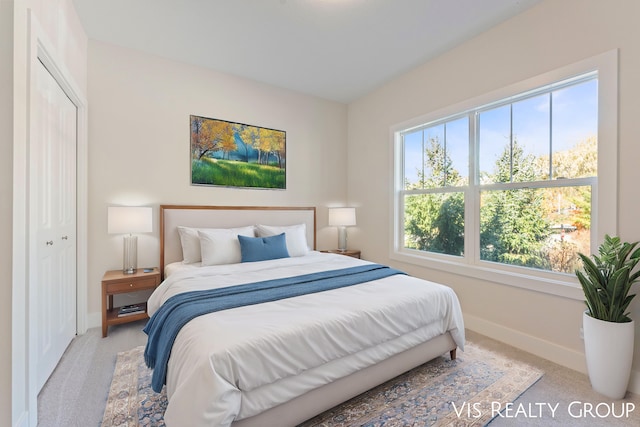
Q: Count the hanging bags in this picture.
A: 0